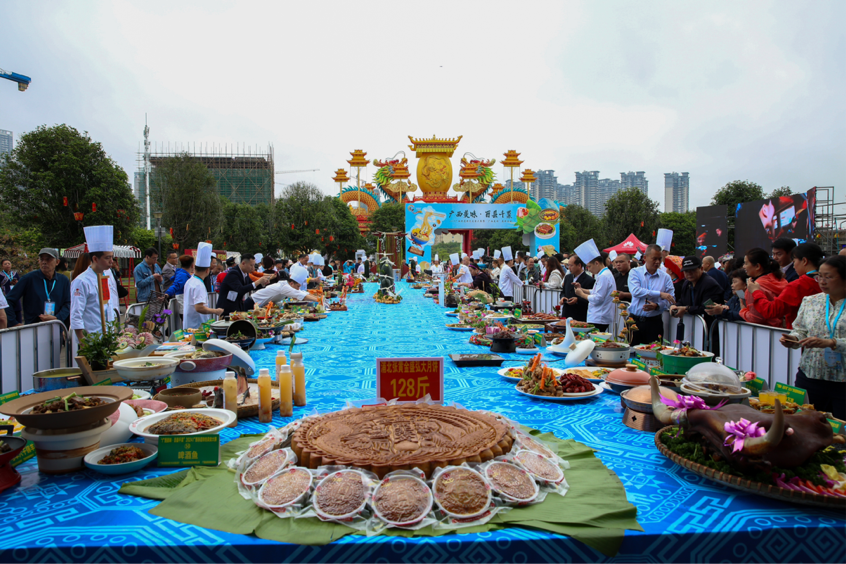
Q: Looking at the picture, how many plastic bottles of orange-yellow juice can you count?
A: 6